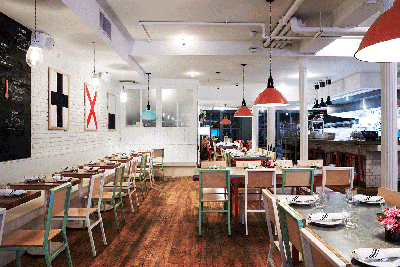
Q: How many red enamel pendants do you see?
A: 4